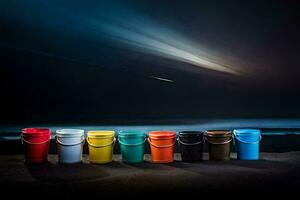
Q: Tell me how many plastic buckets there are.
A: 8